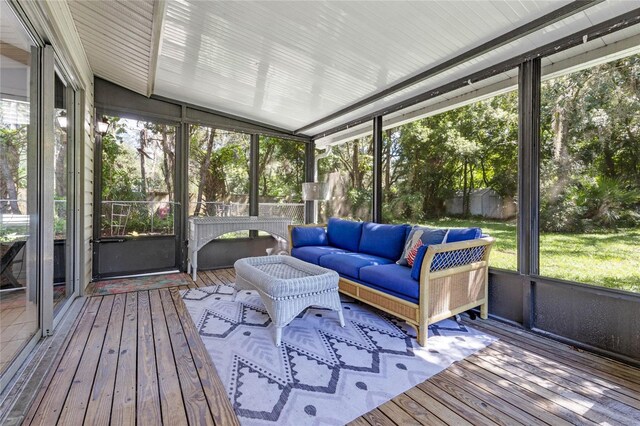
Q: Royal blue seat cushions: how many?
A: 3